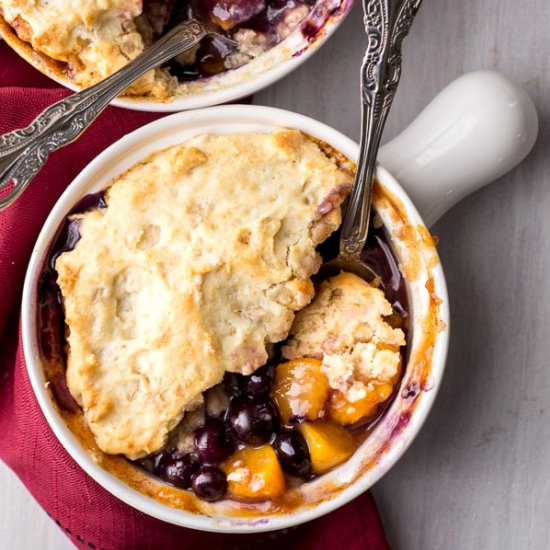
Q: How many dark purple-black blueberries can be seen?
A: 6